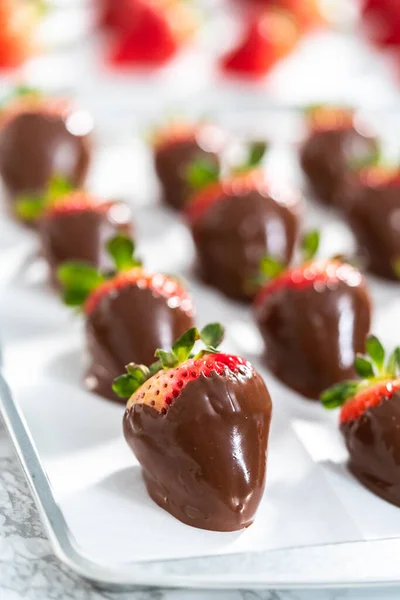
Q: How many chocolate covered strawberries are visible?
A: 10